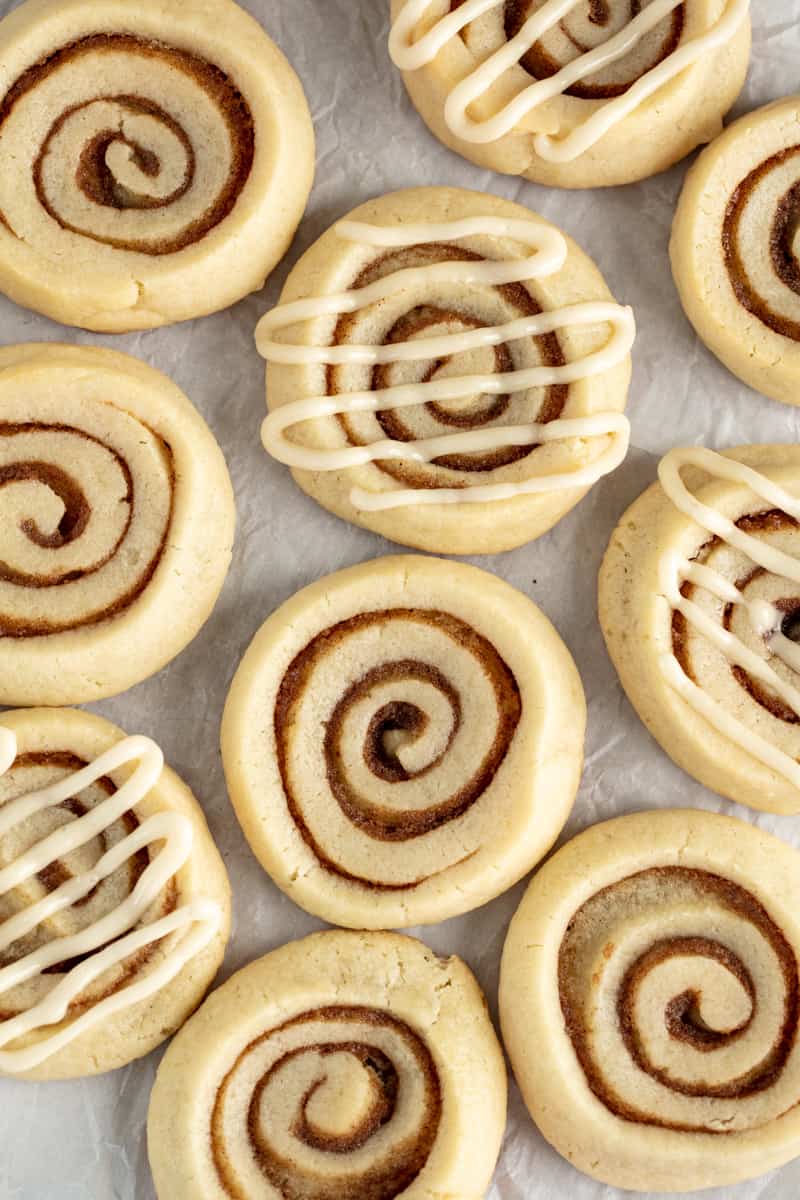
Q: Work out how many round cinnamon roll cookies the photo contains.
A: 10